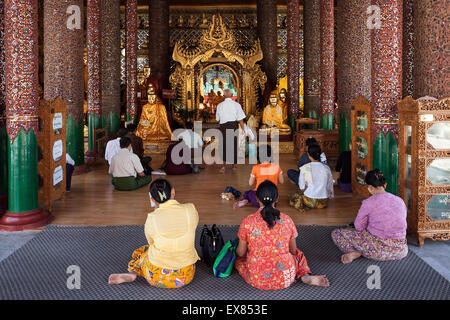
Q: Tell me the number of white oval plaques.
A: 3